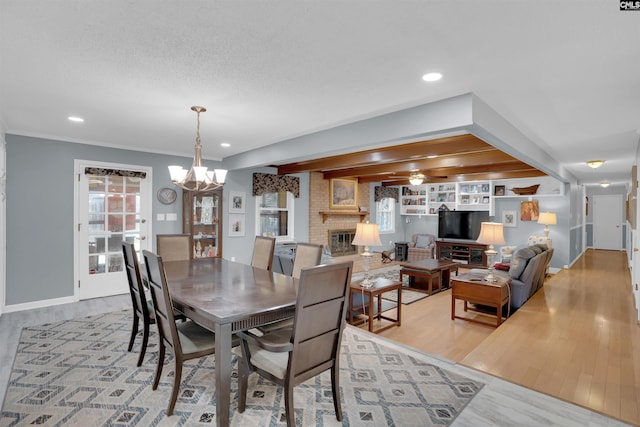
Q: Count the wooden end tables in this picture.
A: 2